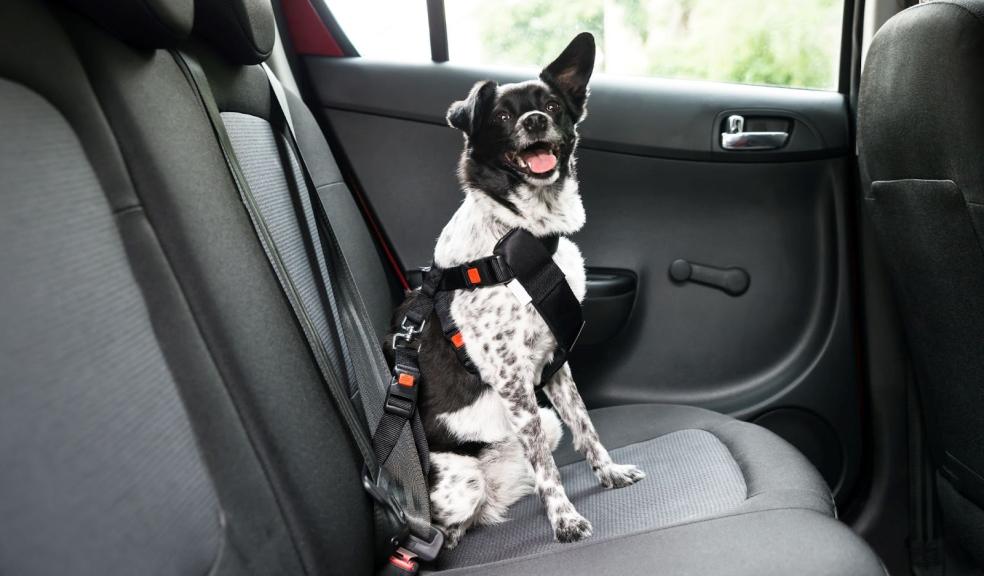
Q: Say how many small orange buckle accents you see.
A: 3